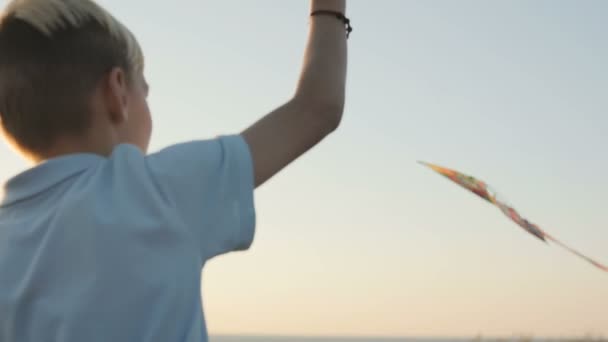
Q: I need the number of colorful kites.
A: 1